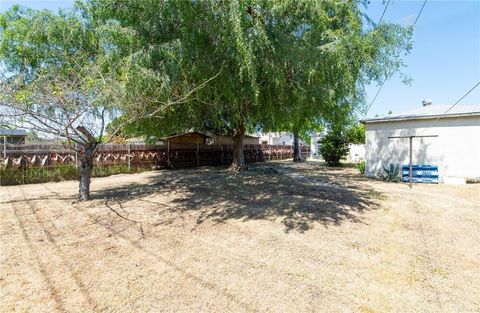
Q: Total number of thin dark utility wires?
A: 3